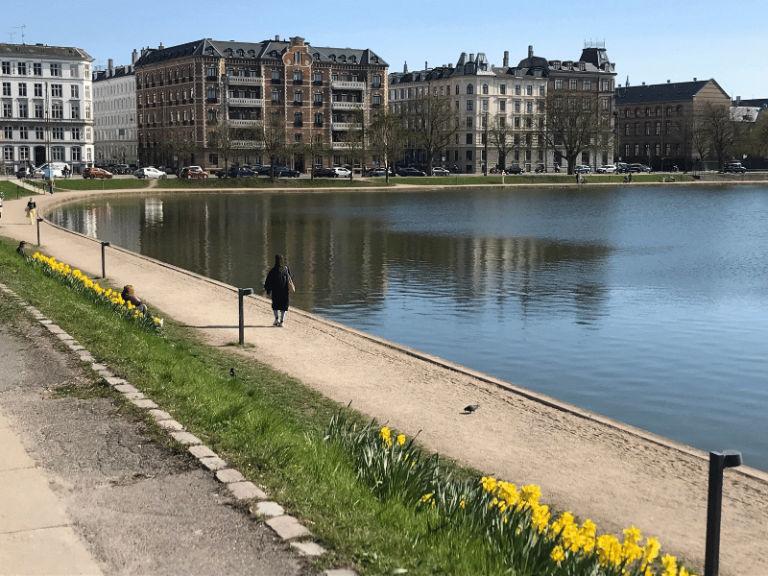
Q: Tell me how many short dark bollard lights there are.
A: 4